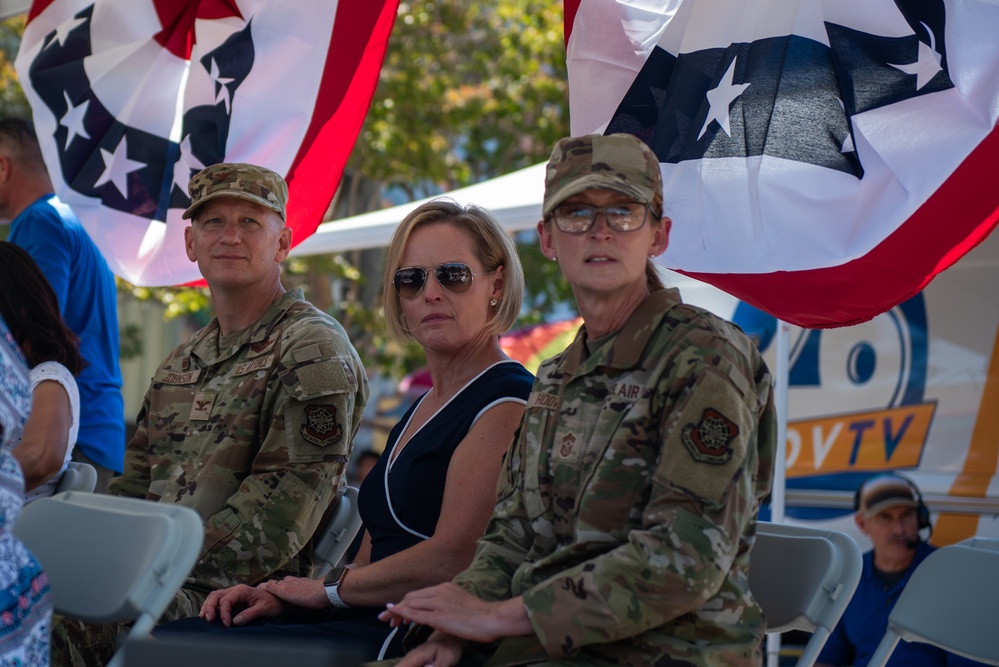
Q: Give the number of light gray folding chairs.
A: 5